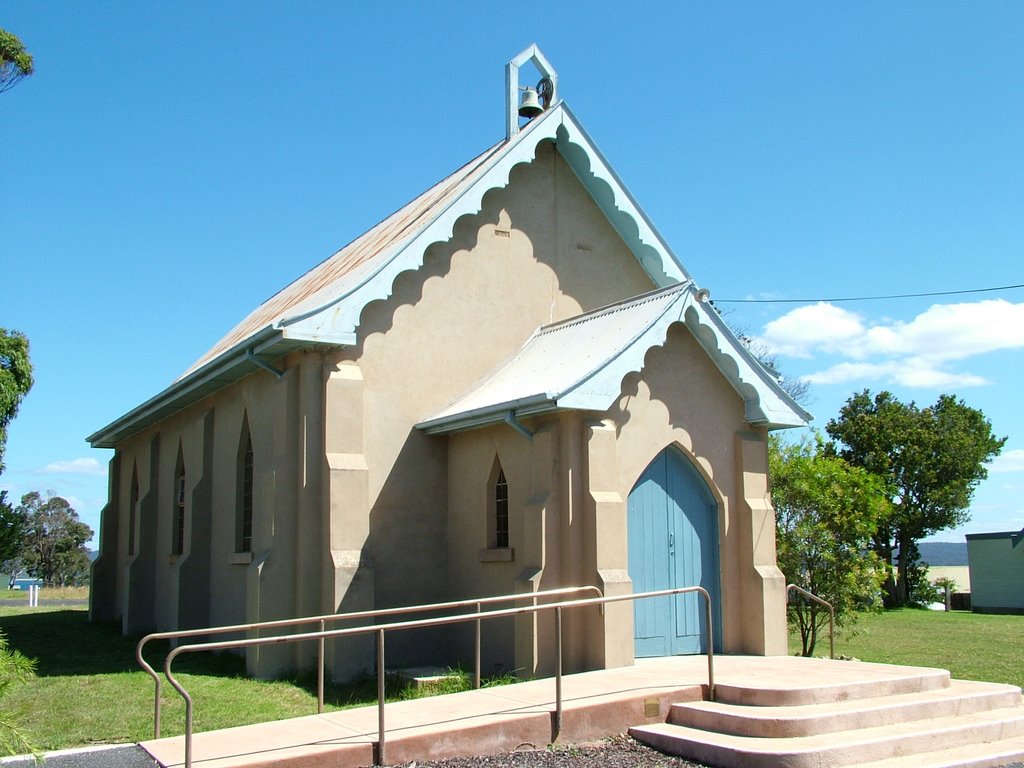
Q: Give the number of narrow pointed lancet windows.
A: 4